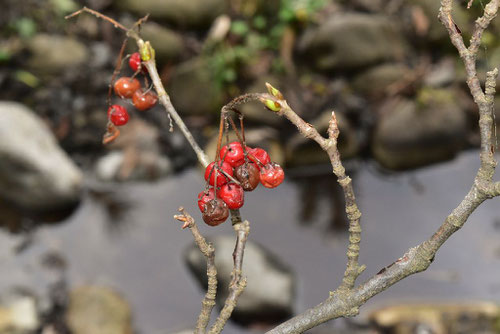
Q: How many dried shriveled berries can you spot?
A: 2